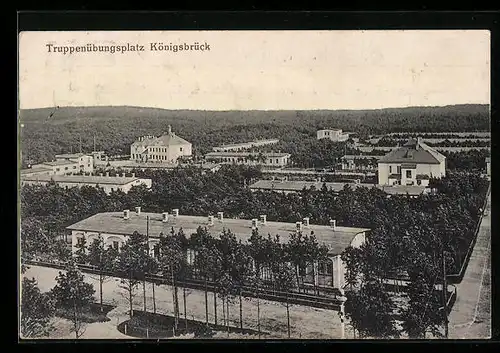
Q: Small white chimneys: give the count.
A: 11